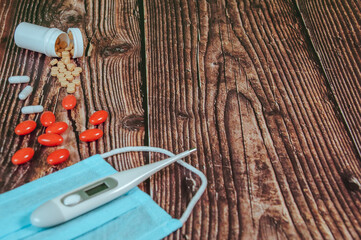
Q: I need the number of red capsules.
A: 9